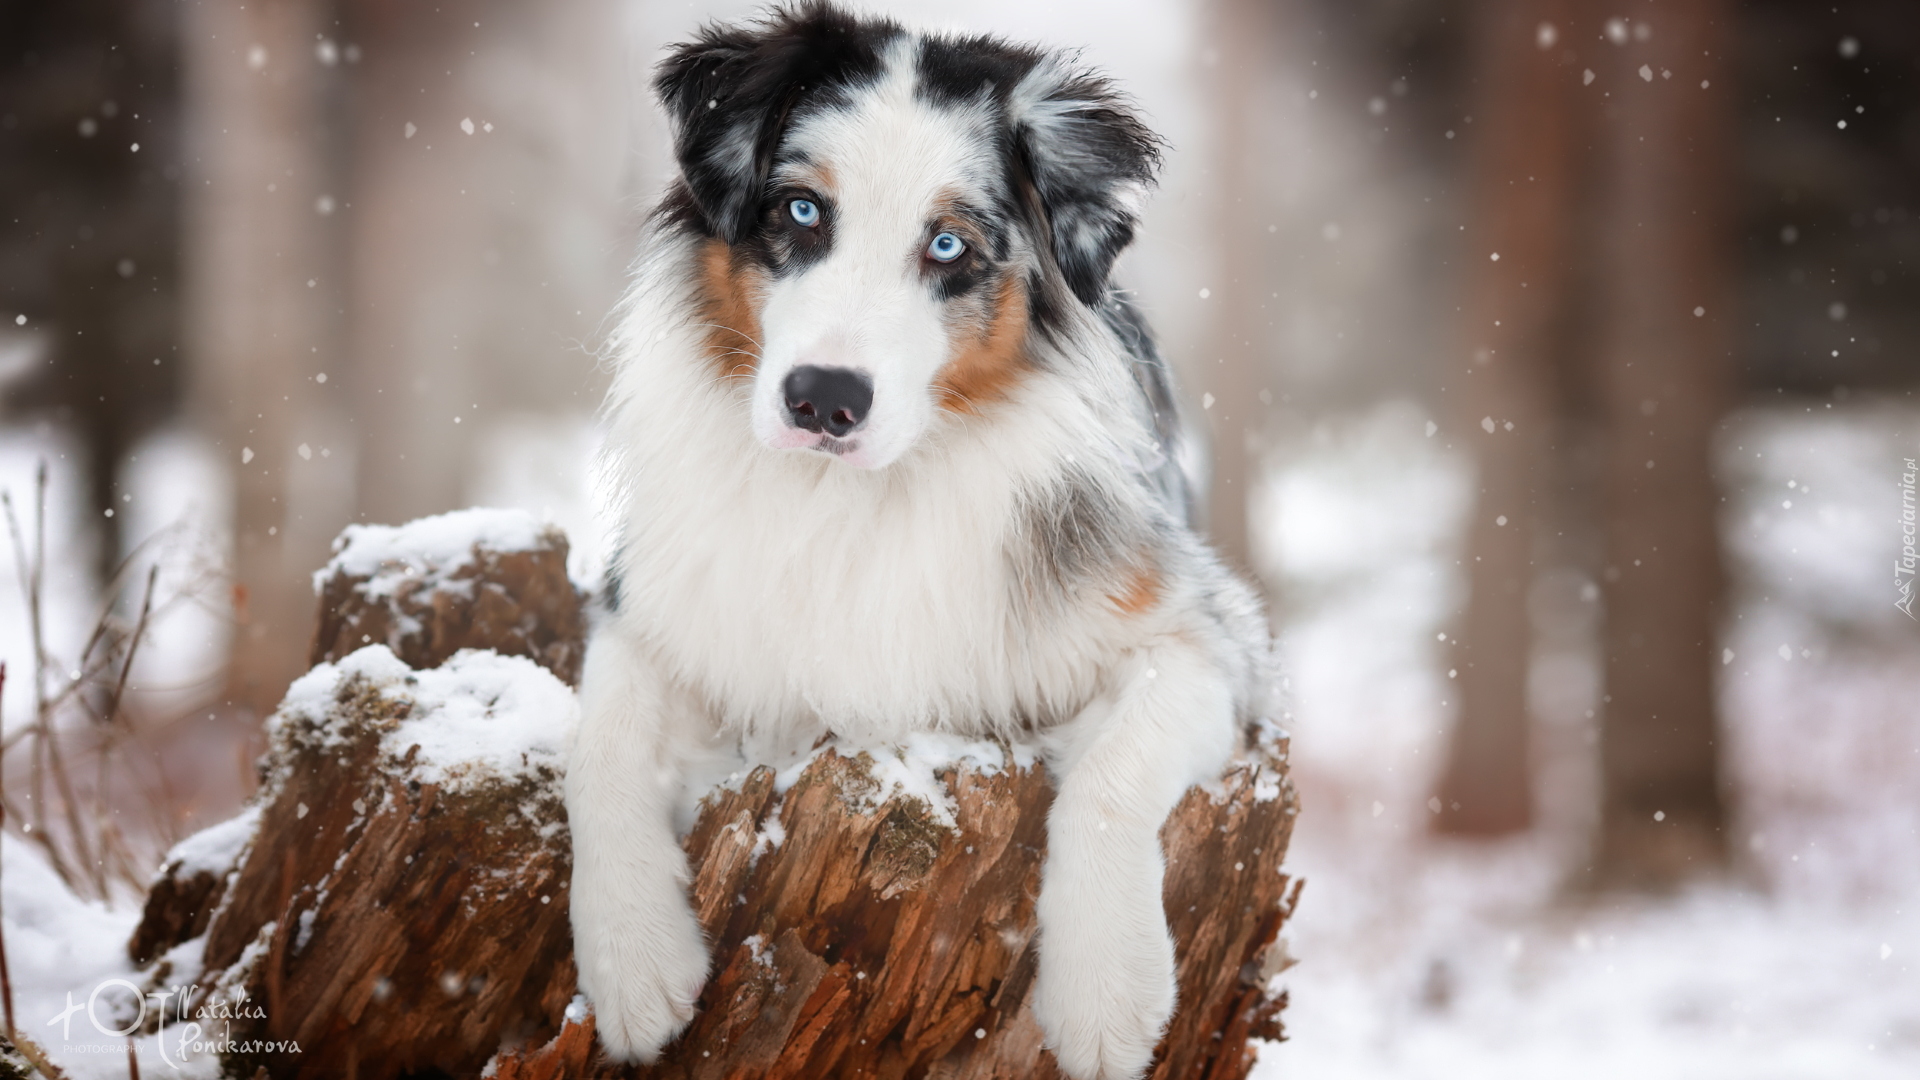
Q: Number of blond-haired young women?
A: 0